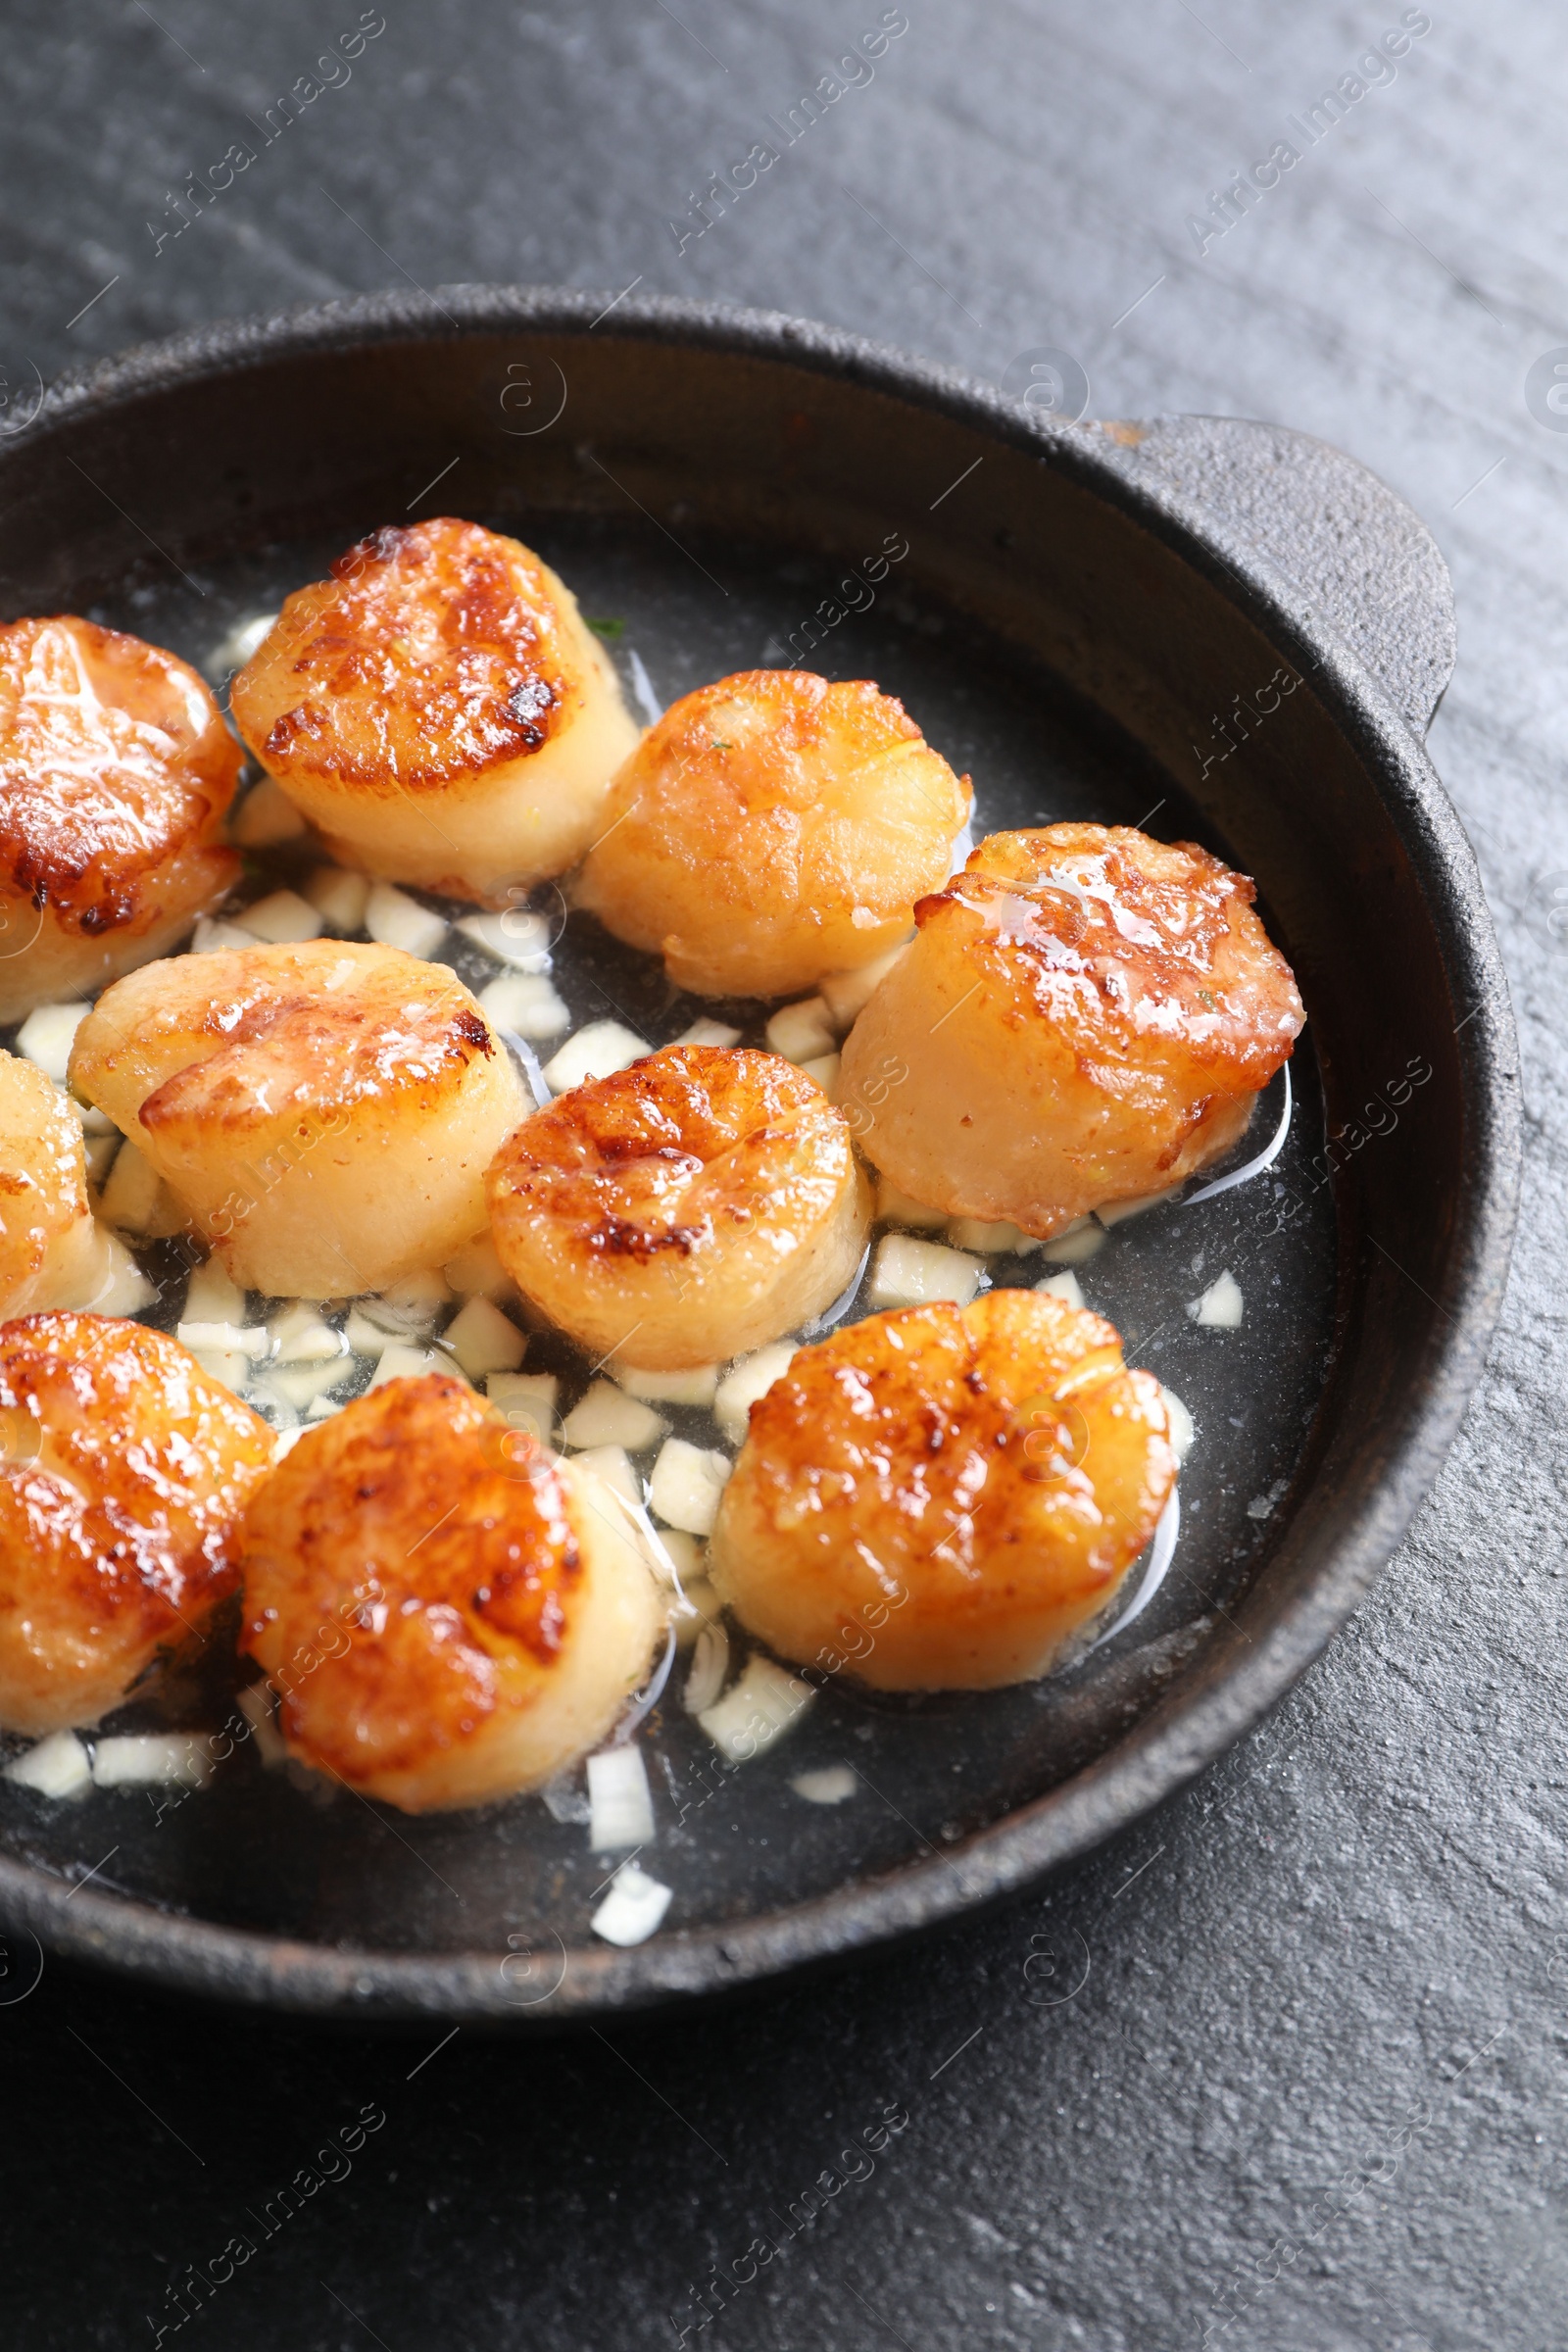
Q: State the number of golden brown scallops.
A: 10